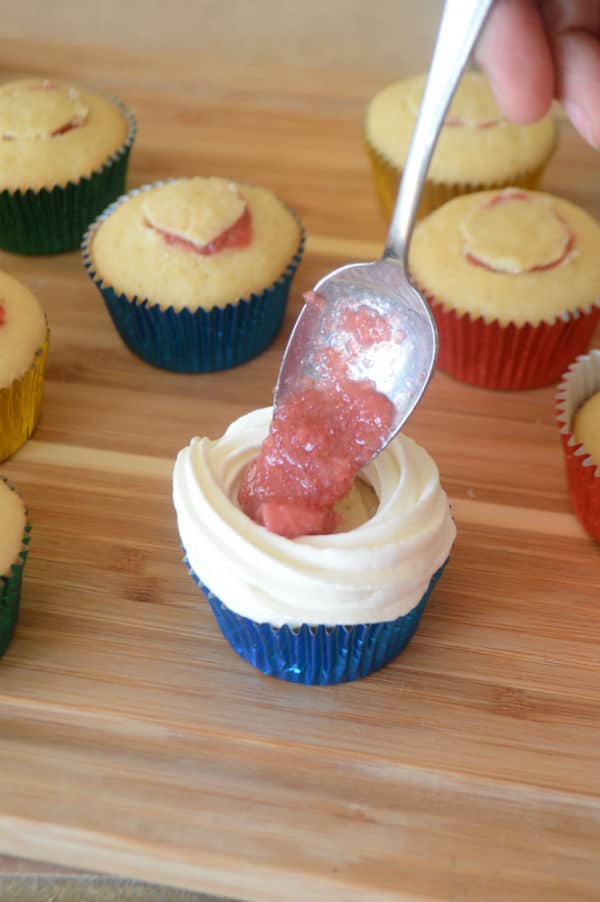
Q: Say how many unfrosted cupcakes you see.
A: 7